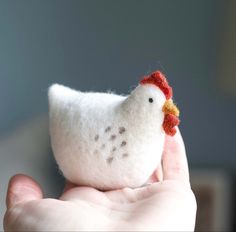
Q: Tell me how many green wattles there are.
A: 0